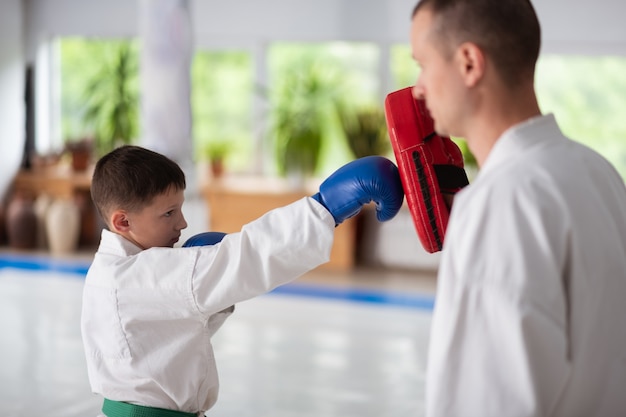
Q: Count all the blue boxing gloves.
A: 2